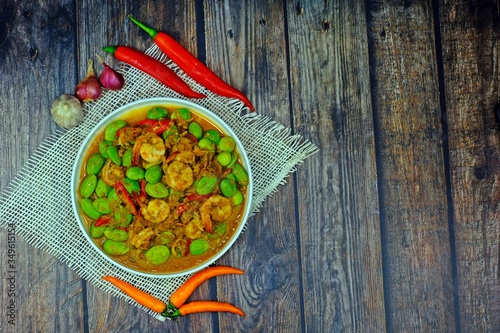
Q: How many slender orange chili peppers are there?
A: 3